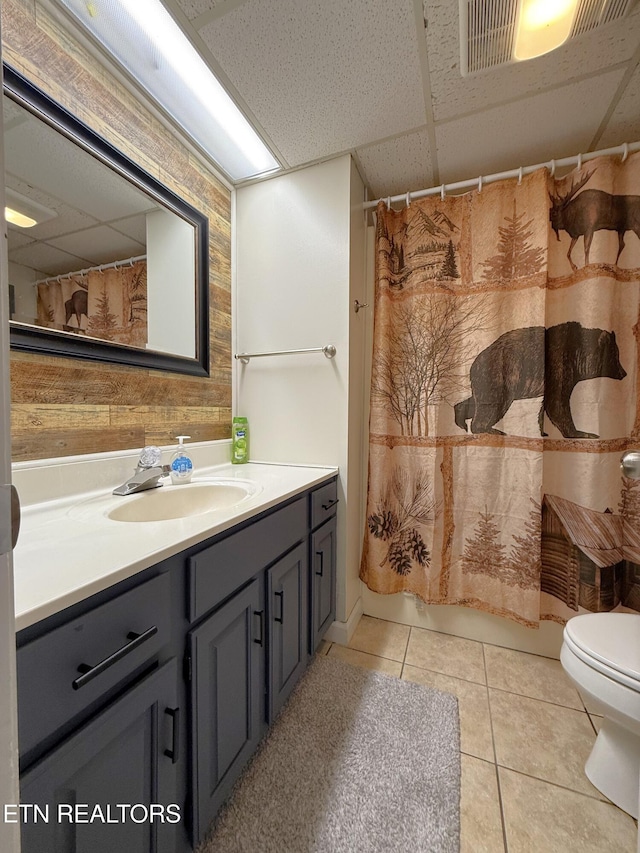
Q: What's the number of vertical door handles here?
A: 4